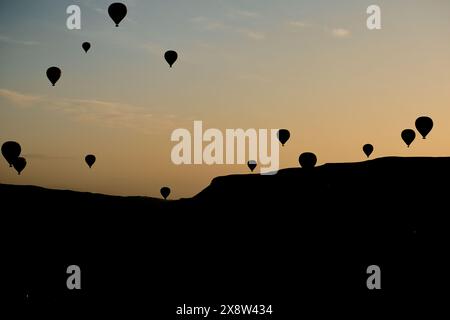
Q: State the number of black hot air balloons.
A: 14